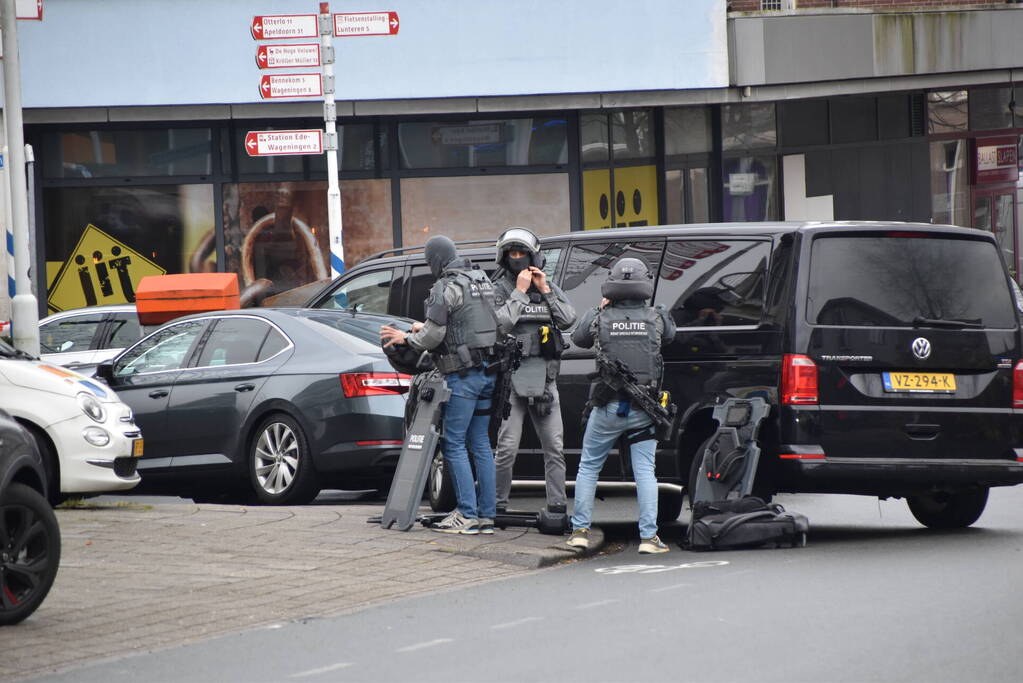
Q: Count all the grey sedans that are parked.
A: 1